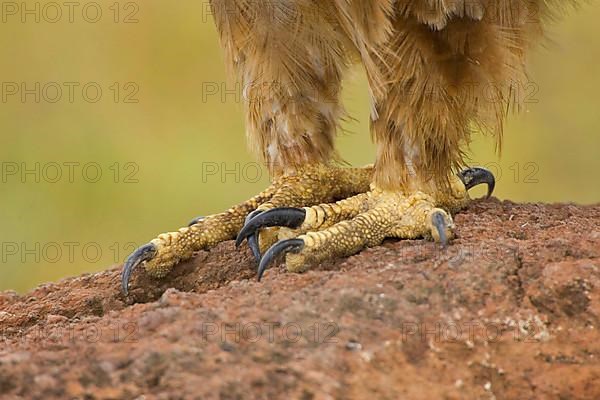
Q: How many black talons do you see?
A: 7